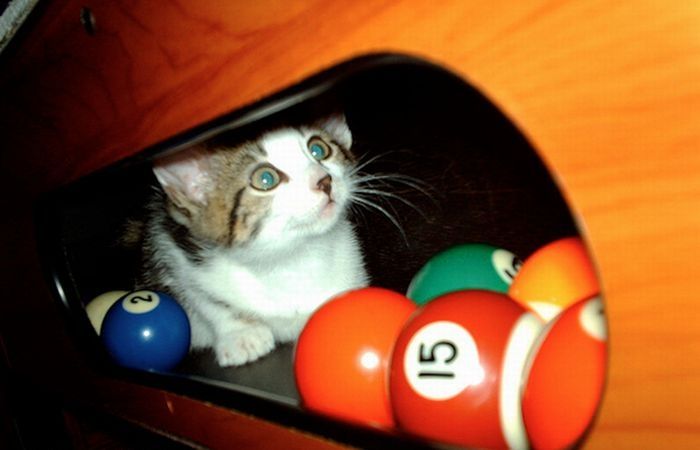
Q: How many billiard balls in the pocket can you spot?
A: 7